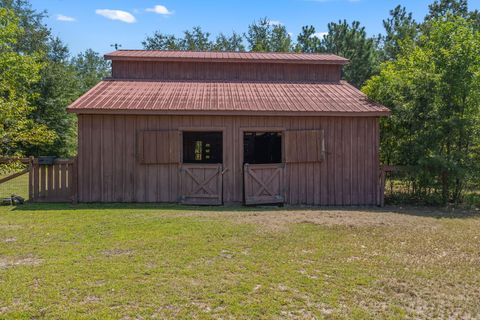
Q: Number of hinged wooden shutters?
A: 2